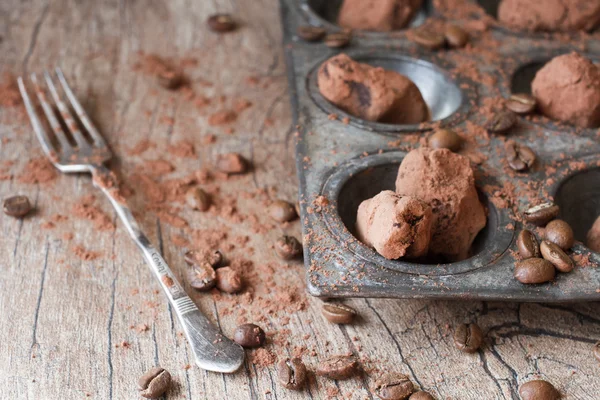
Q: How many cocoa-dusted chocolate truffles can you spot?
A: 7